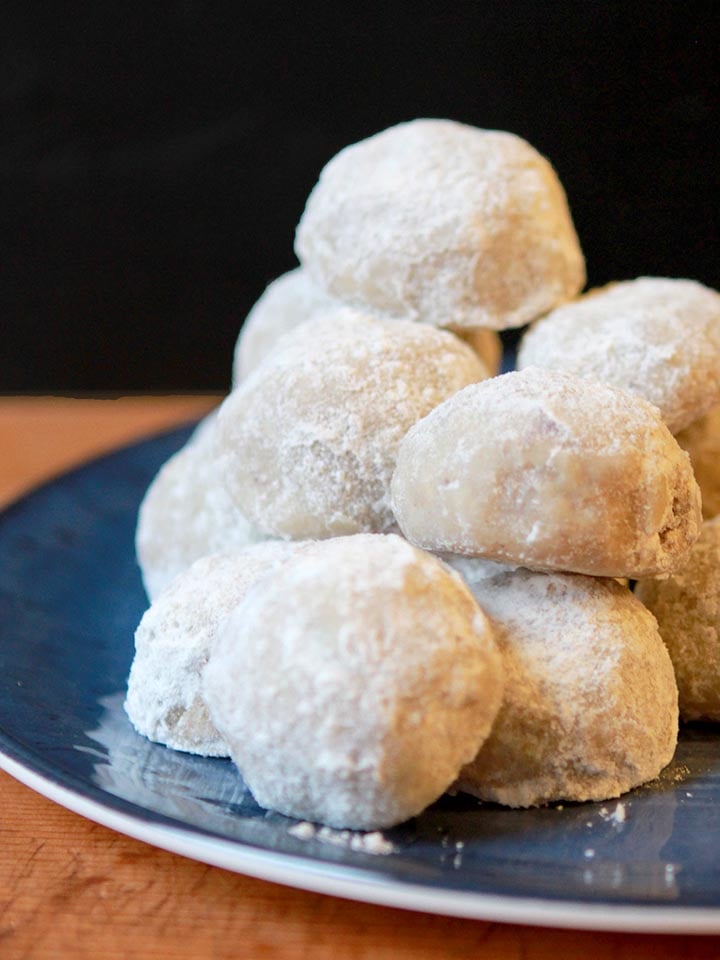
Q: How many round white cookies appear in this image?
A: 11